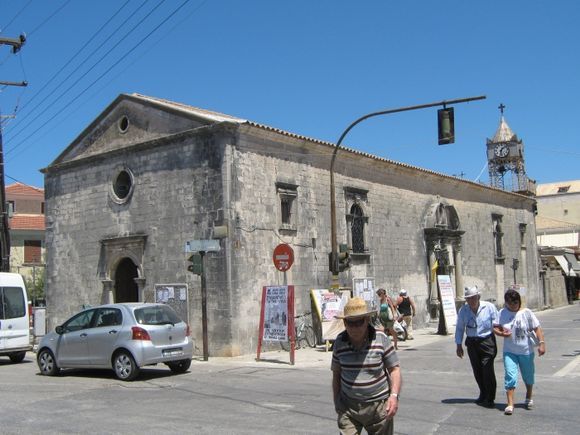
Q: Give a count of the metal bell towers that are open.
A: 1